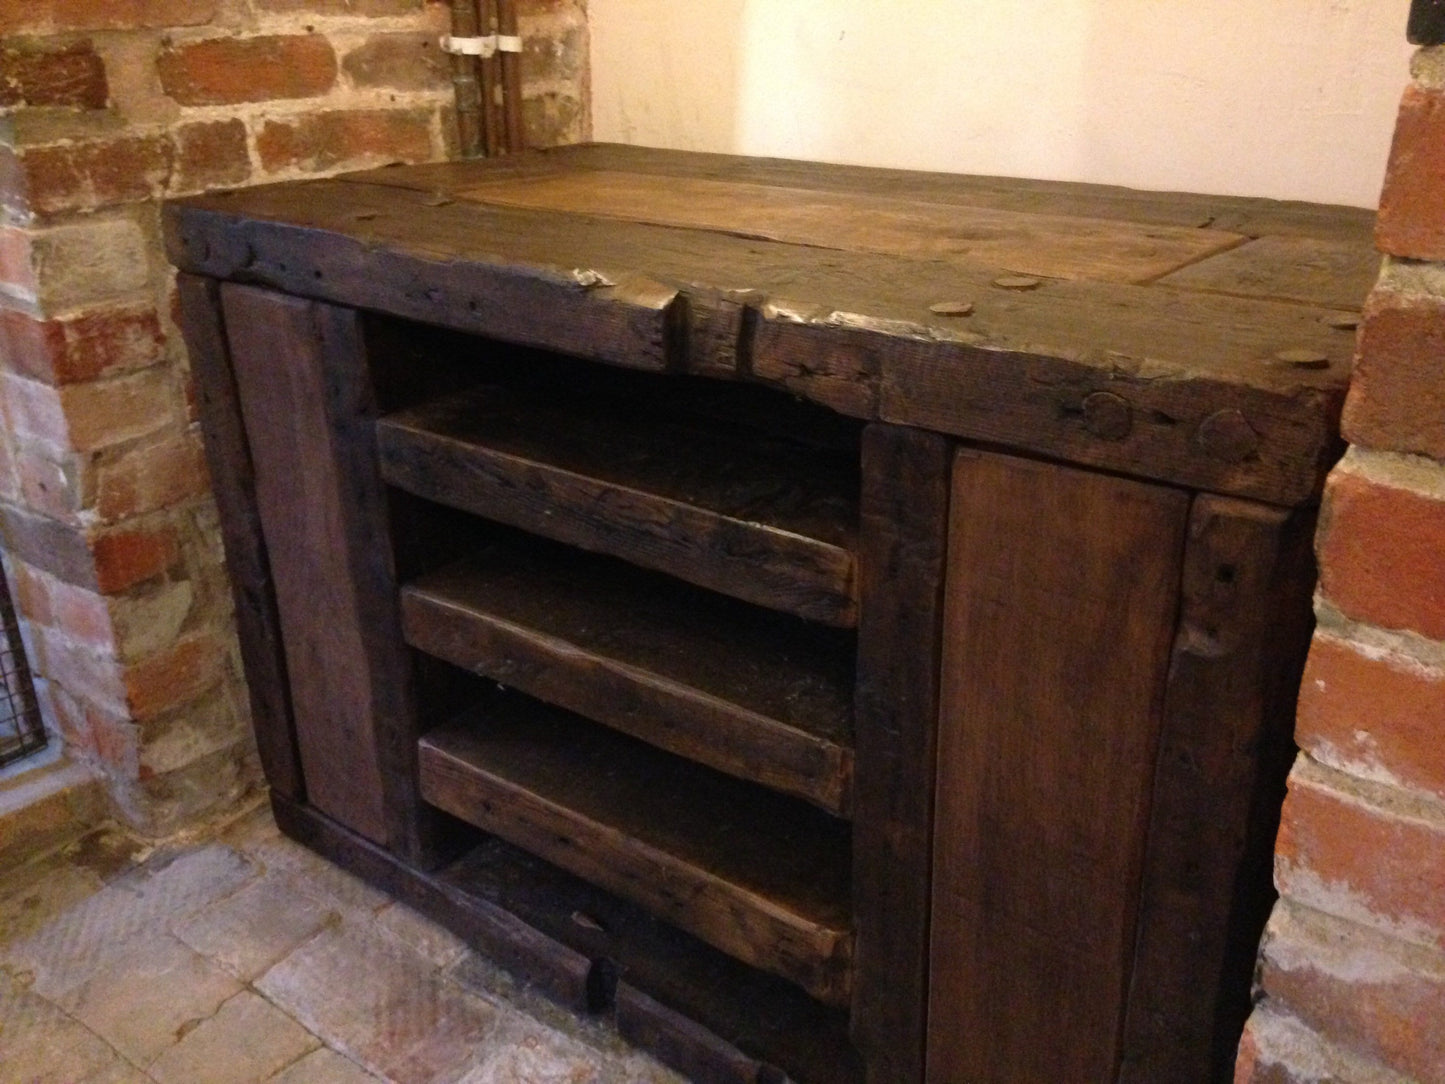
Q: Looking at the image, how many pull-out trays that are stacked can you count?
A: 3